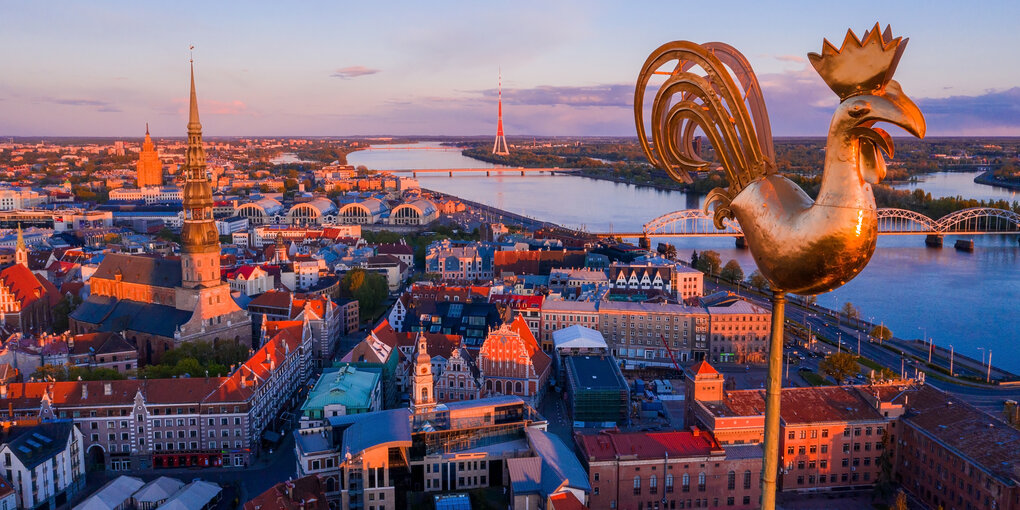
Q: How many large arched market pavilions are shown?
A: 4